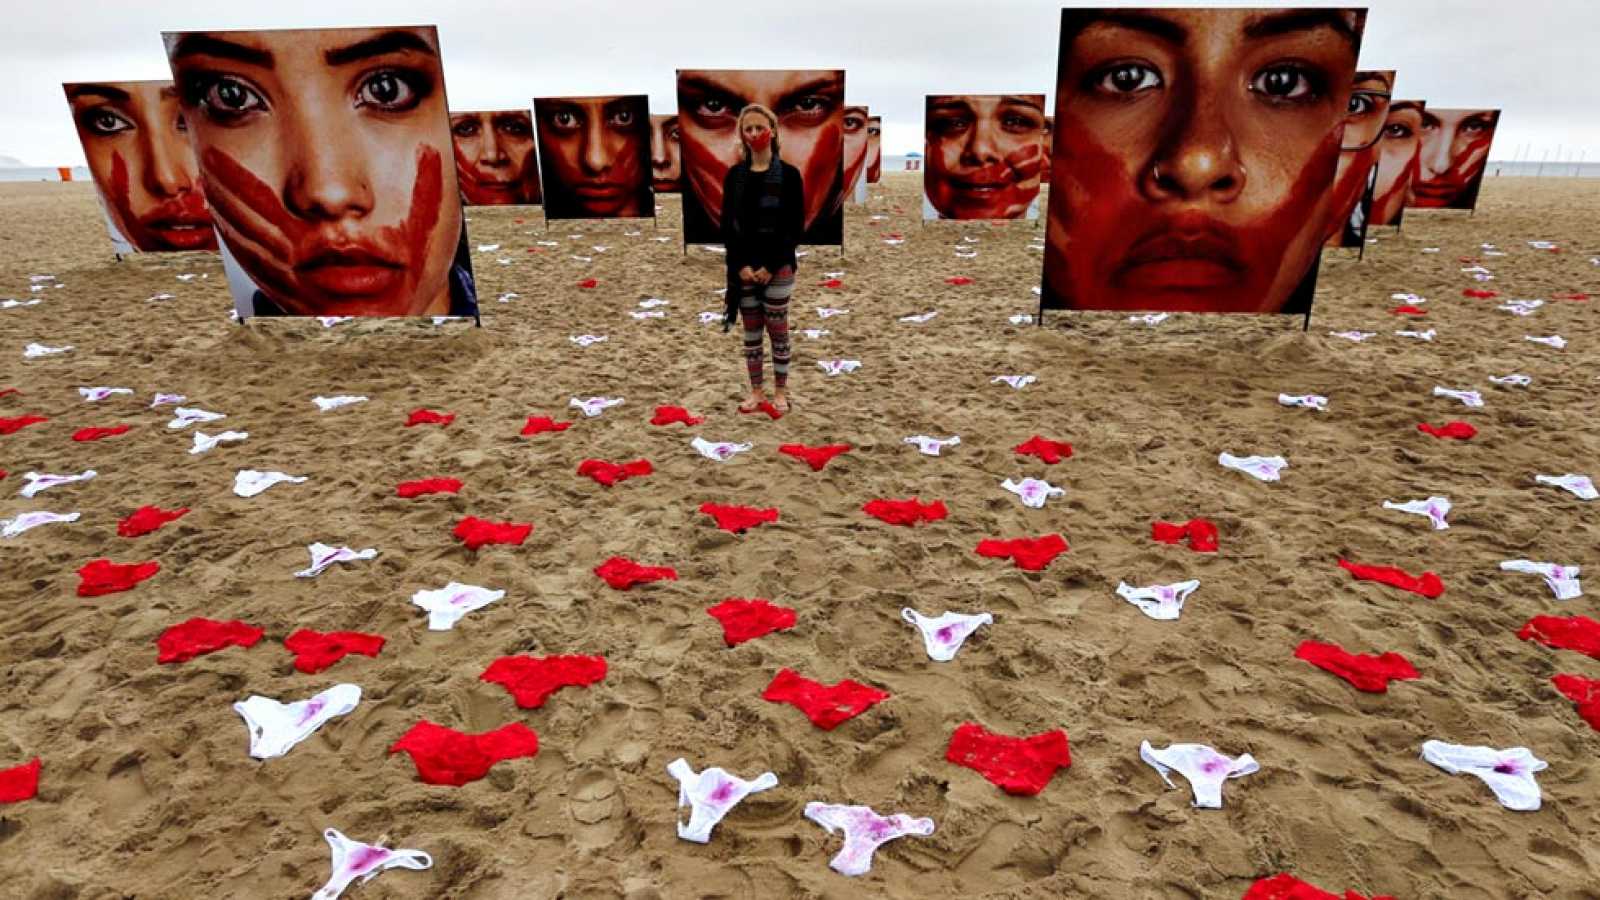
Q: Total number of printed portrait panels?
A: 14